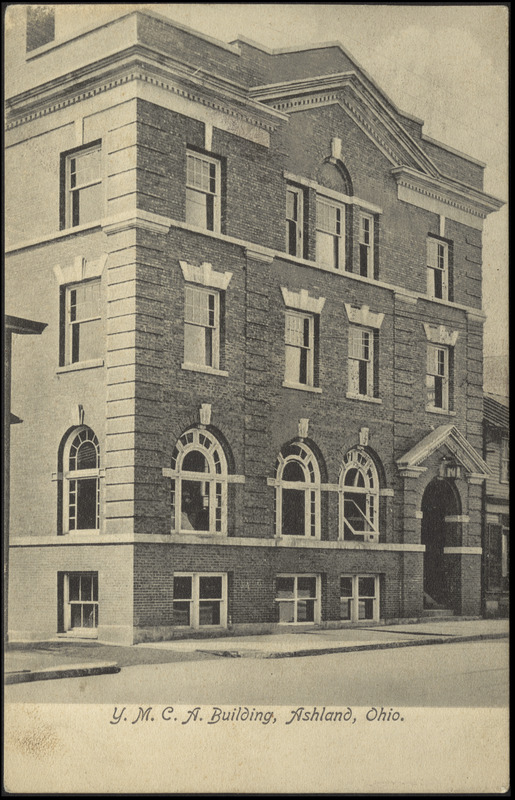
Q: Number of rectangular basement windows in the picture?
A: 4